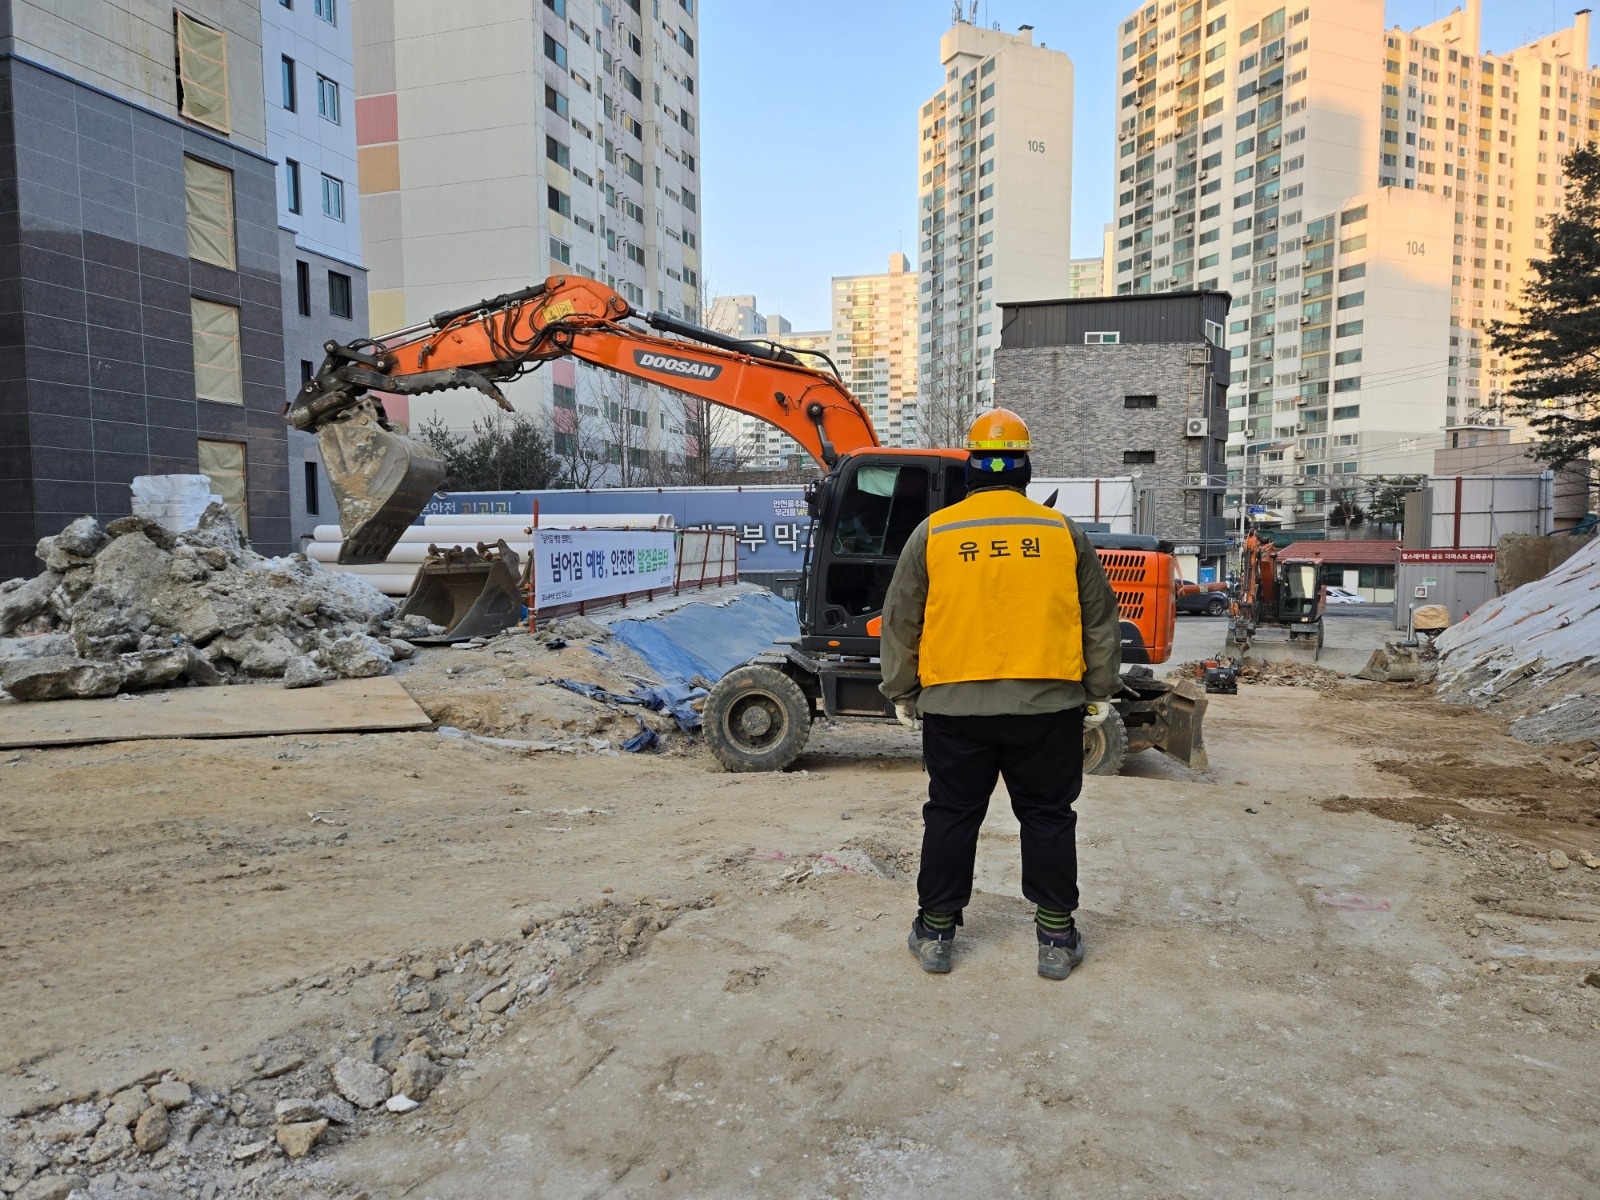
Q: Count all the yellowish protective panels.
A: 4